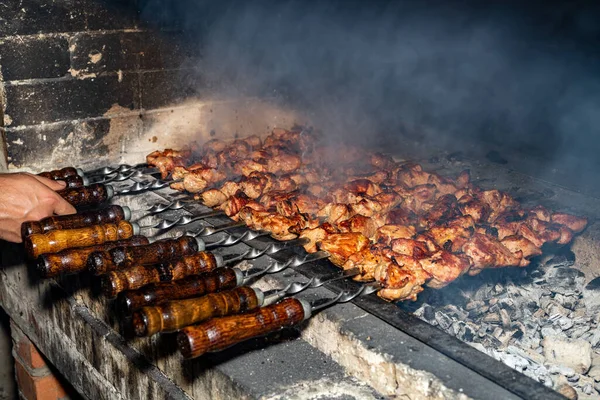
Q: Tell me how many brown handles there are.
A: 11